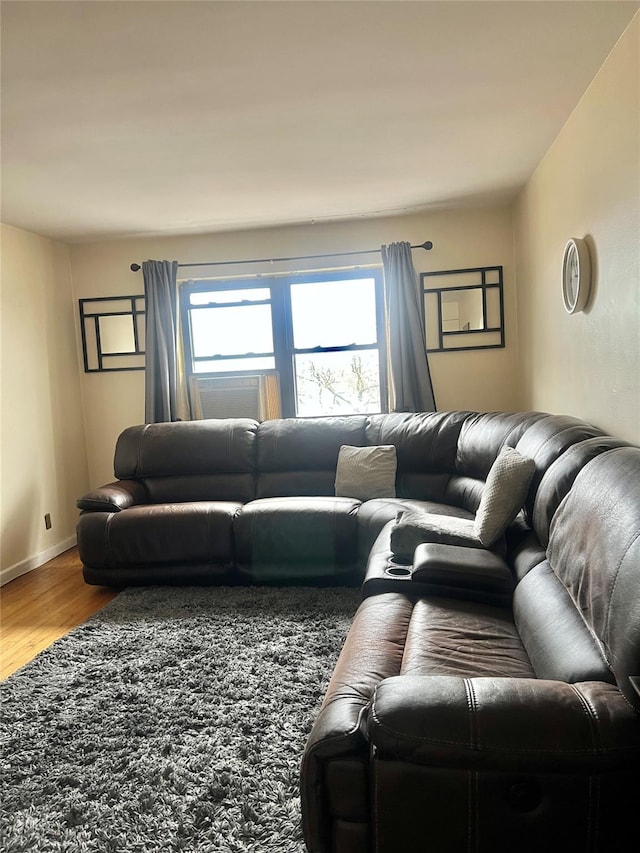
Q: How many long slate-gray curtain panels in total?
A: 2